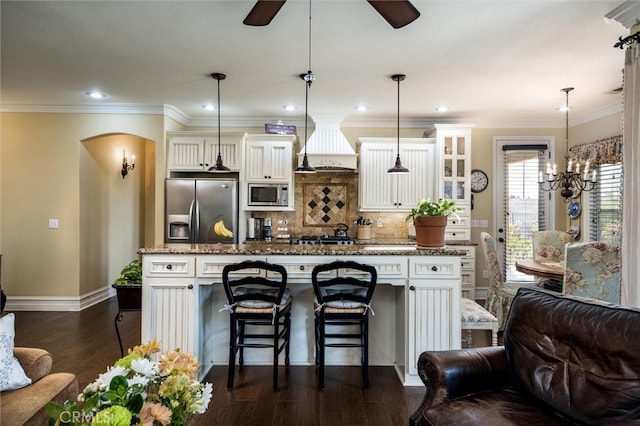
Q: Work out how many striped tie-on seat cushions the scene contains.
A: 2